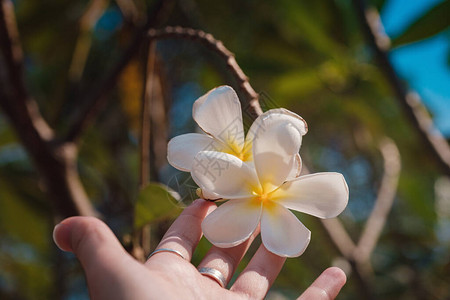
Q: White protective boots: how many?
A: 0